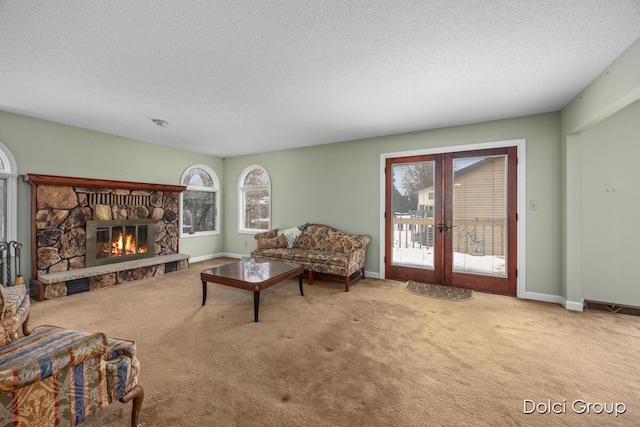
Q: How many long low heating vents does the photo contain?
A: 1